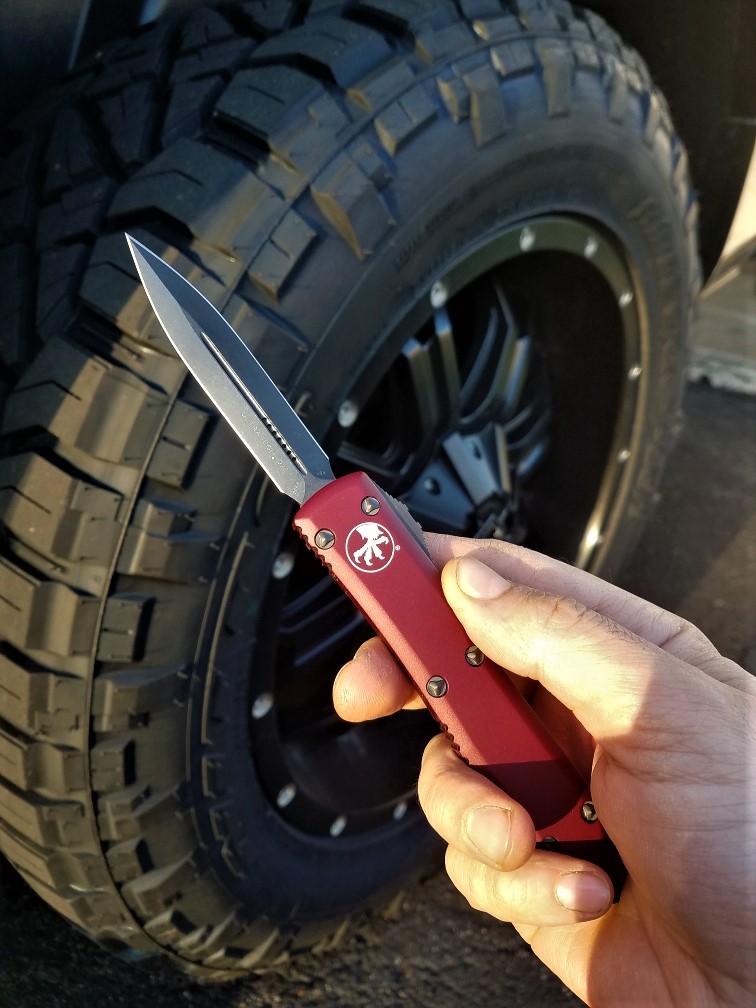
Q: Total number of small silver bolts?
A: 13